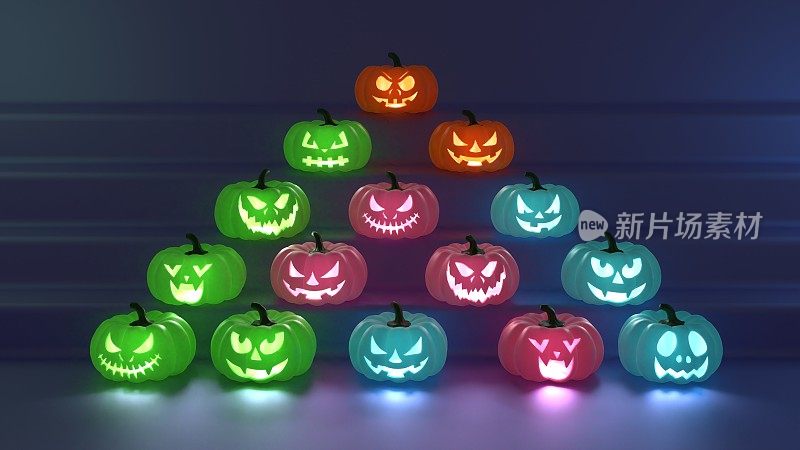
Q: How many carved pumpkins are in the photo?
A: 15